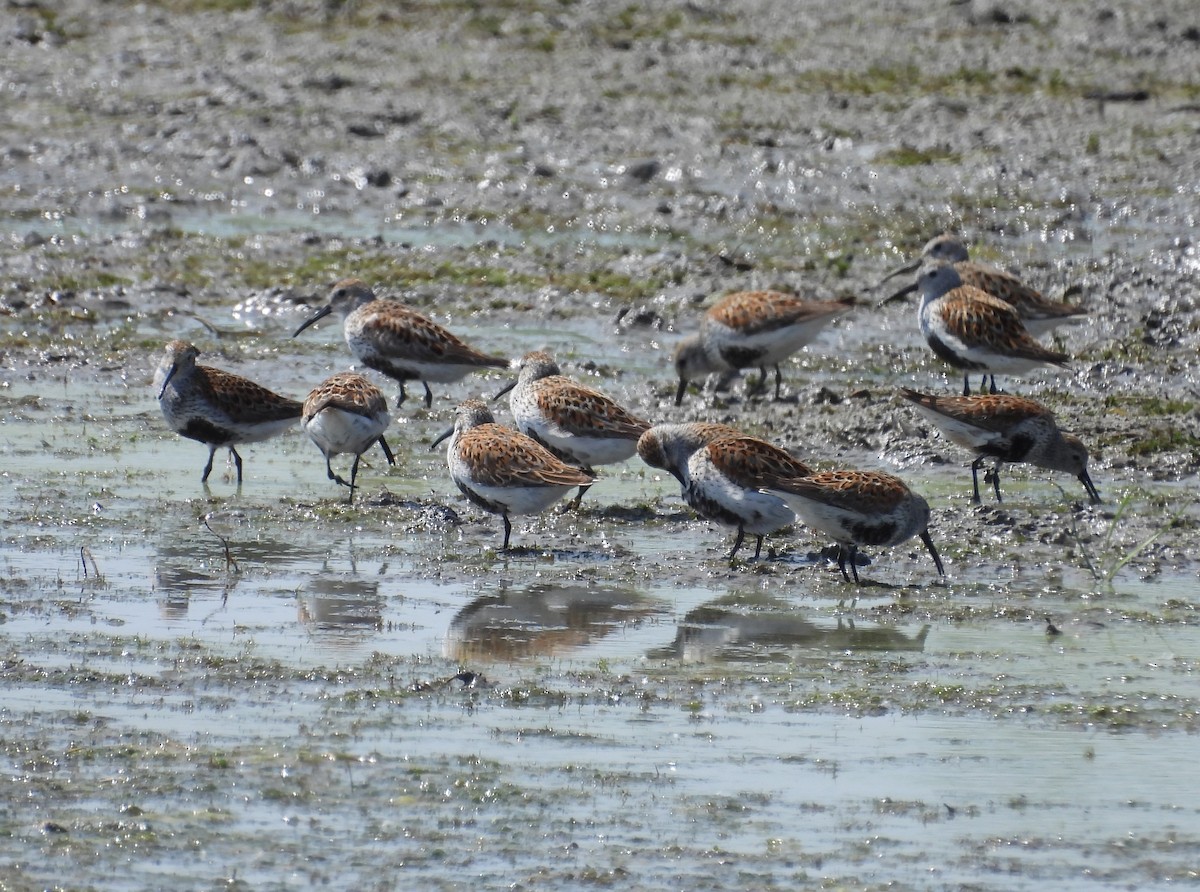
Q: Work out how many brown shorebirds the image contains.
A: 11